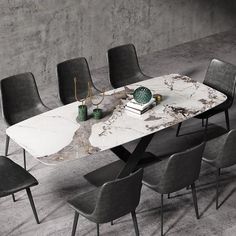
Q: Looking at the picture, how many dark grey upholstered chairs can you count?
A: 8